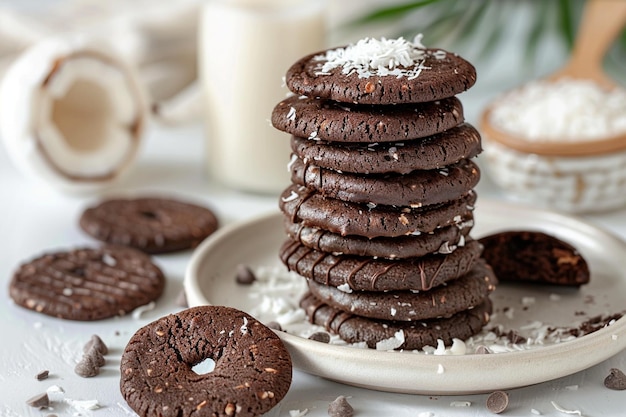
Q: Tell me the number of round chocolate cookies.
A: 12